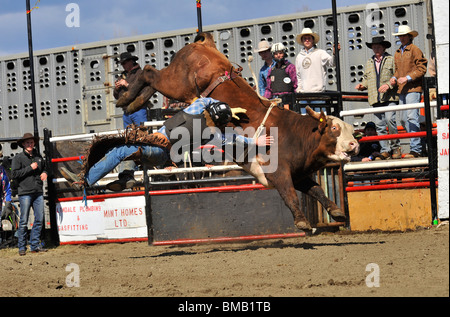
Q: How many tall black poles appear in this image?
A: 3